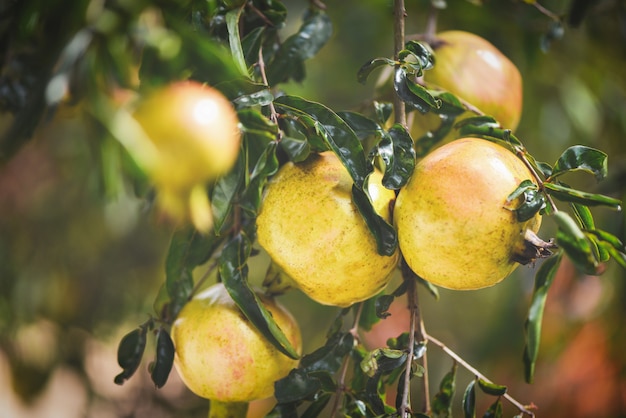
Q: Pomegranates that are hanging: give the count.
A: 5